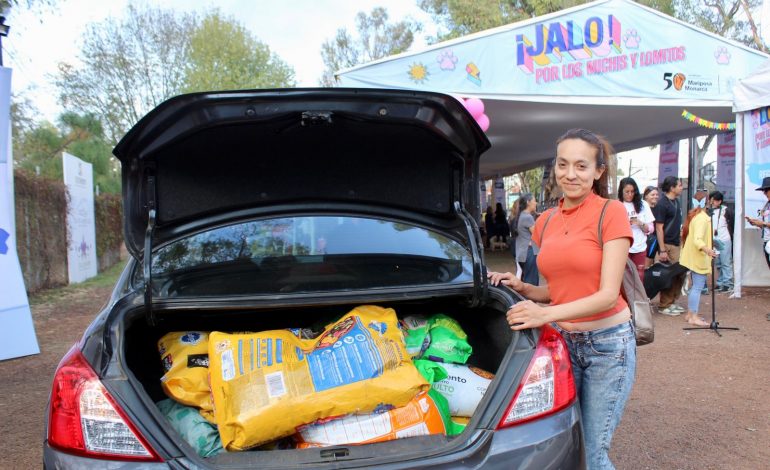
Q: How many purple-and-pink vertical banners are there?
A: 2